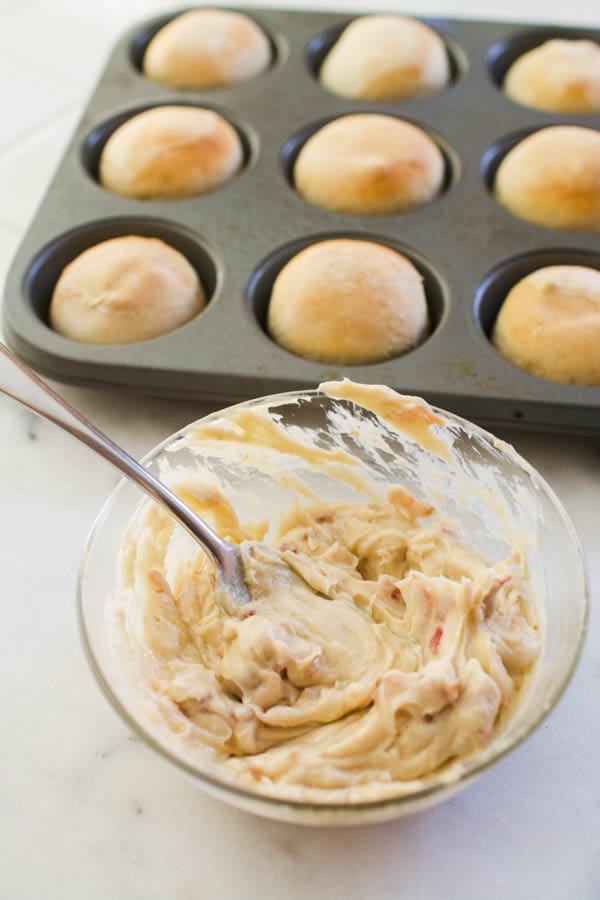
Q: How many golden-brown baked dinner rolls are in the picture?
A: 9